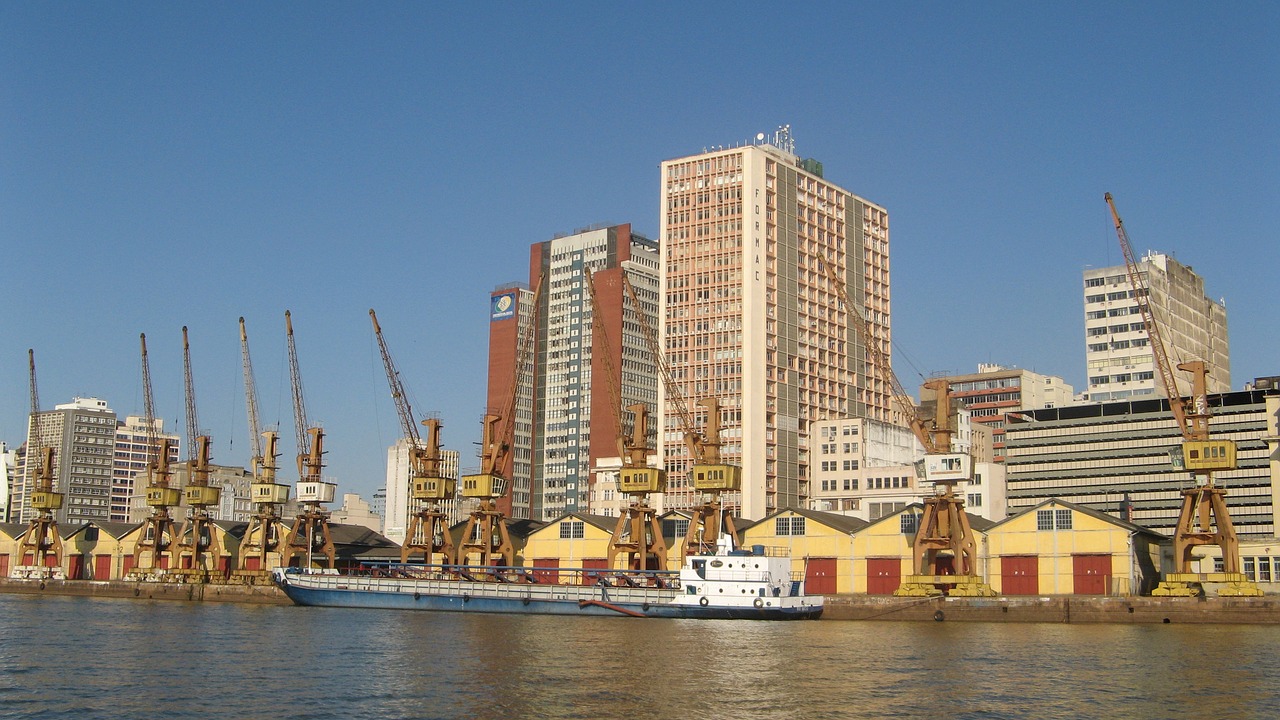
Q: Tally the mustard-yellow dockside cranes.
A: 11